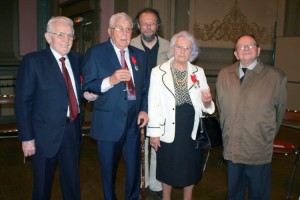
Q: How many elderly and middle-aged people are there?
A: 5